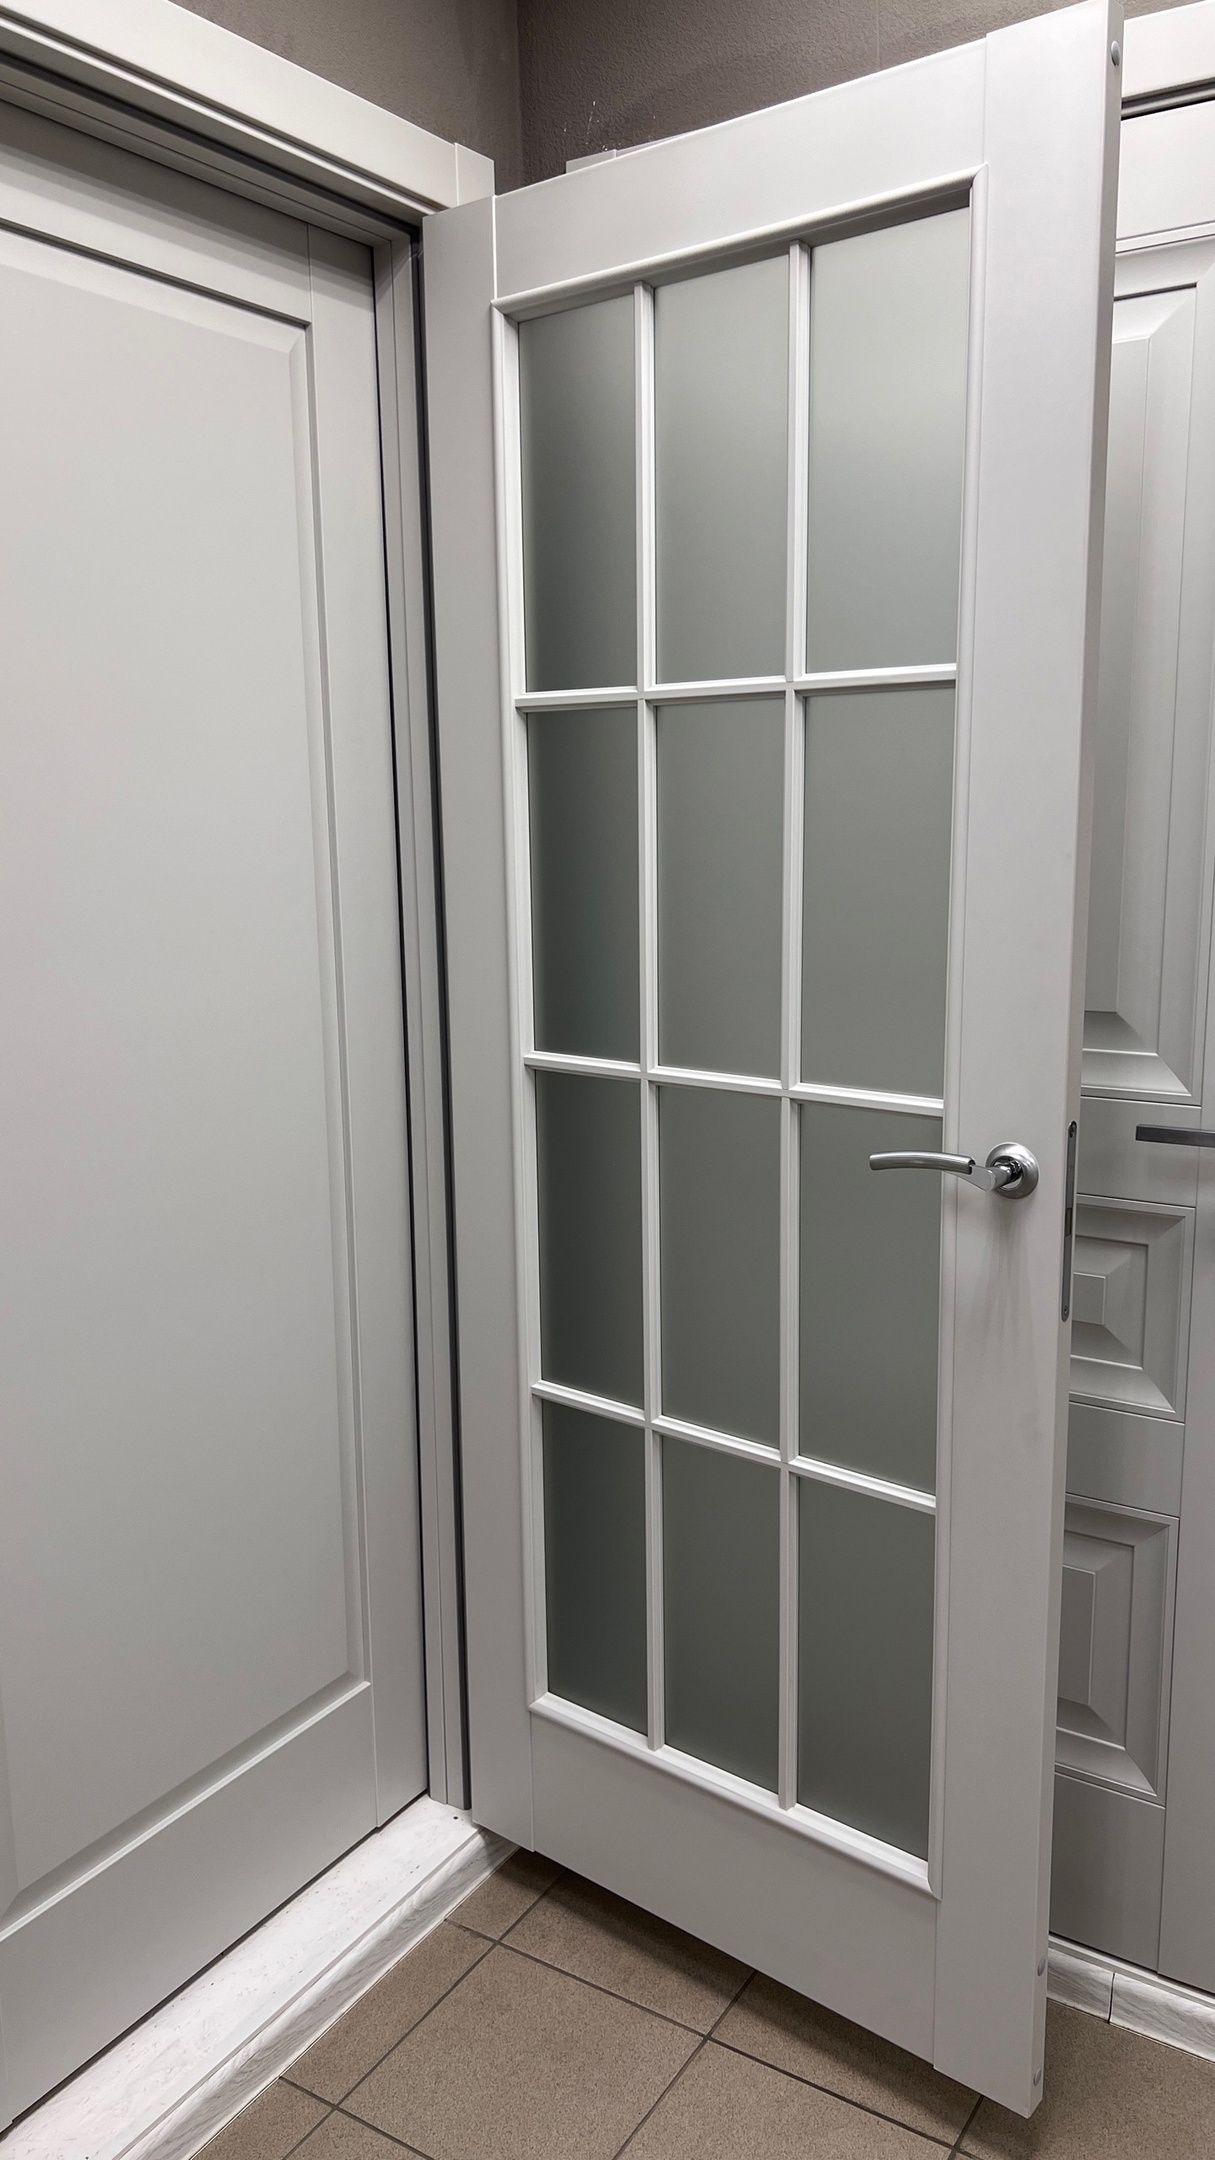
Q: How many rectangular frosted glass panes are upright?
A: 12